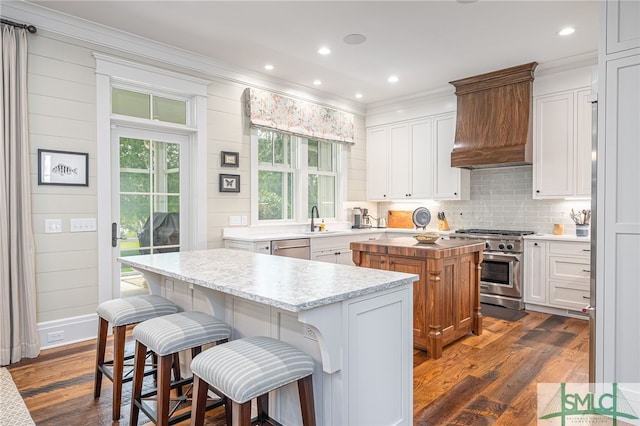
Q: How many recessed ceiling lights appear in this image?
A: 6